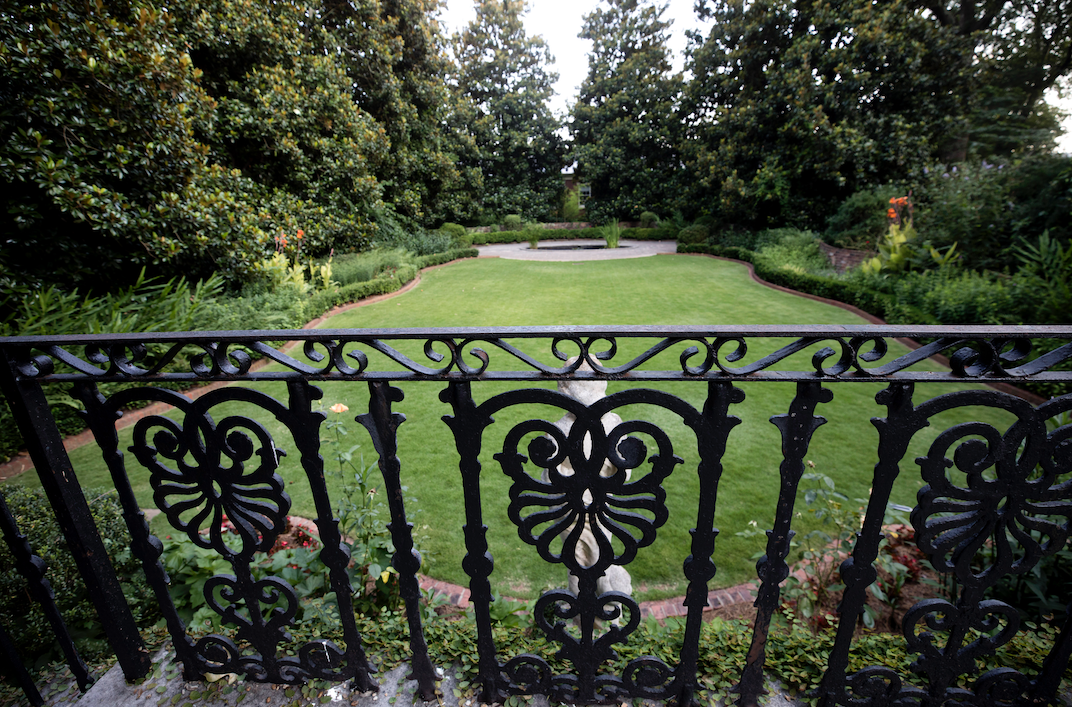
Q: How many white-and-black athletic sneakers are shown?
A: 0